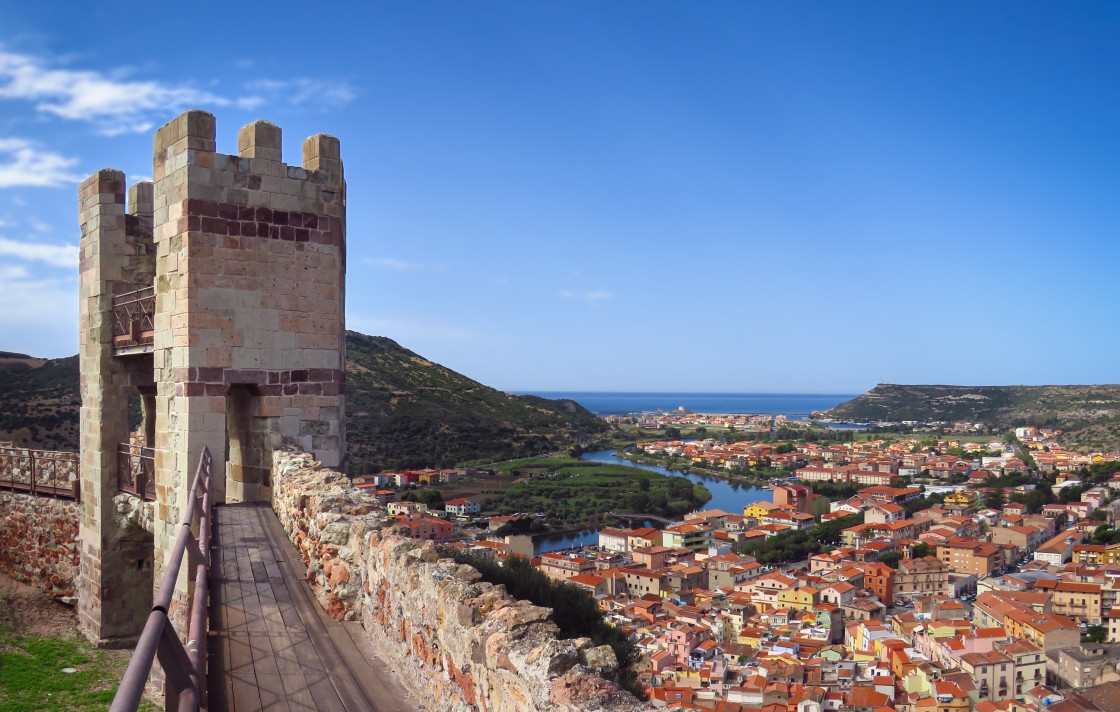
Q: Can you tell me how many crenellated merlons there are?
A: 5